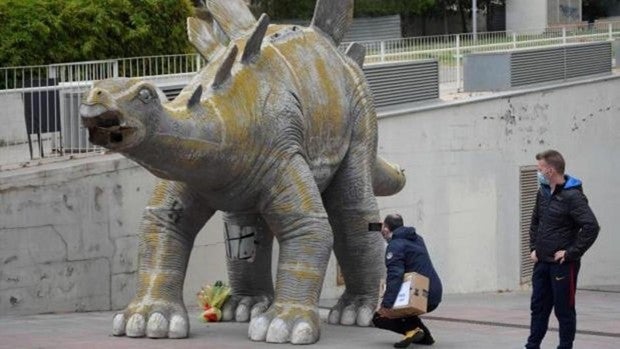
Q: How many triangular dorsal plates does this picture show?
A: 7